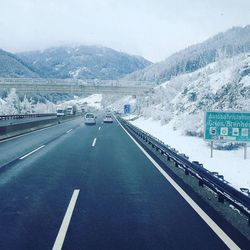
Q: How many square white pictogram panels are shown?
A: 4